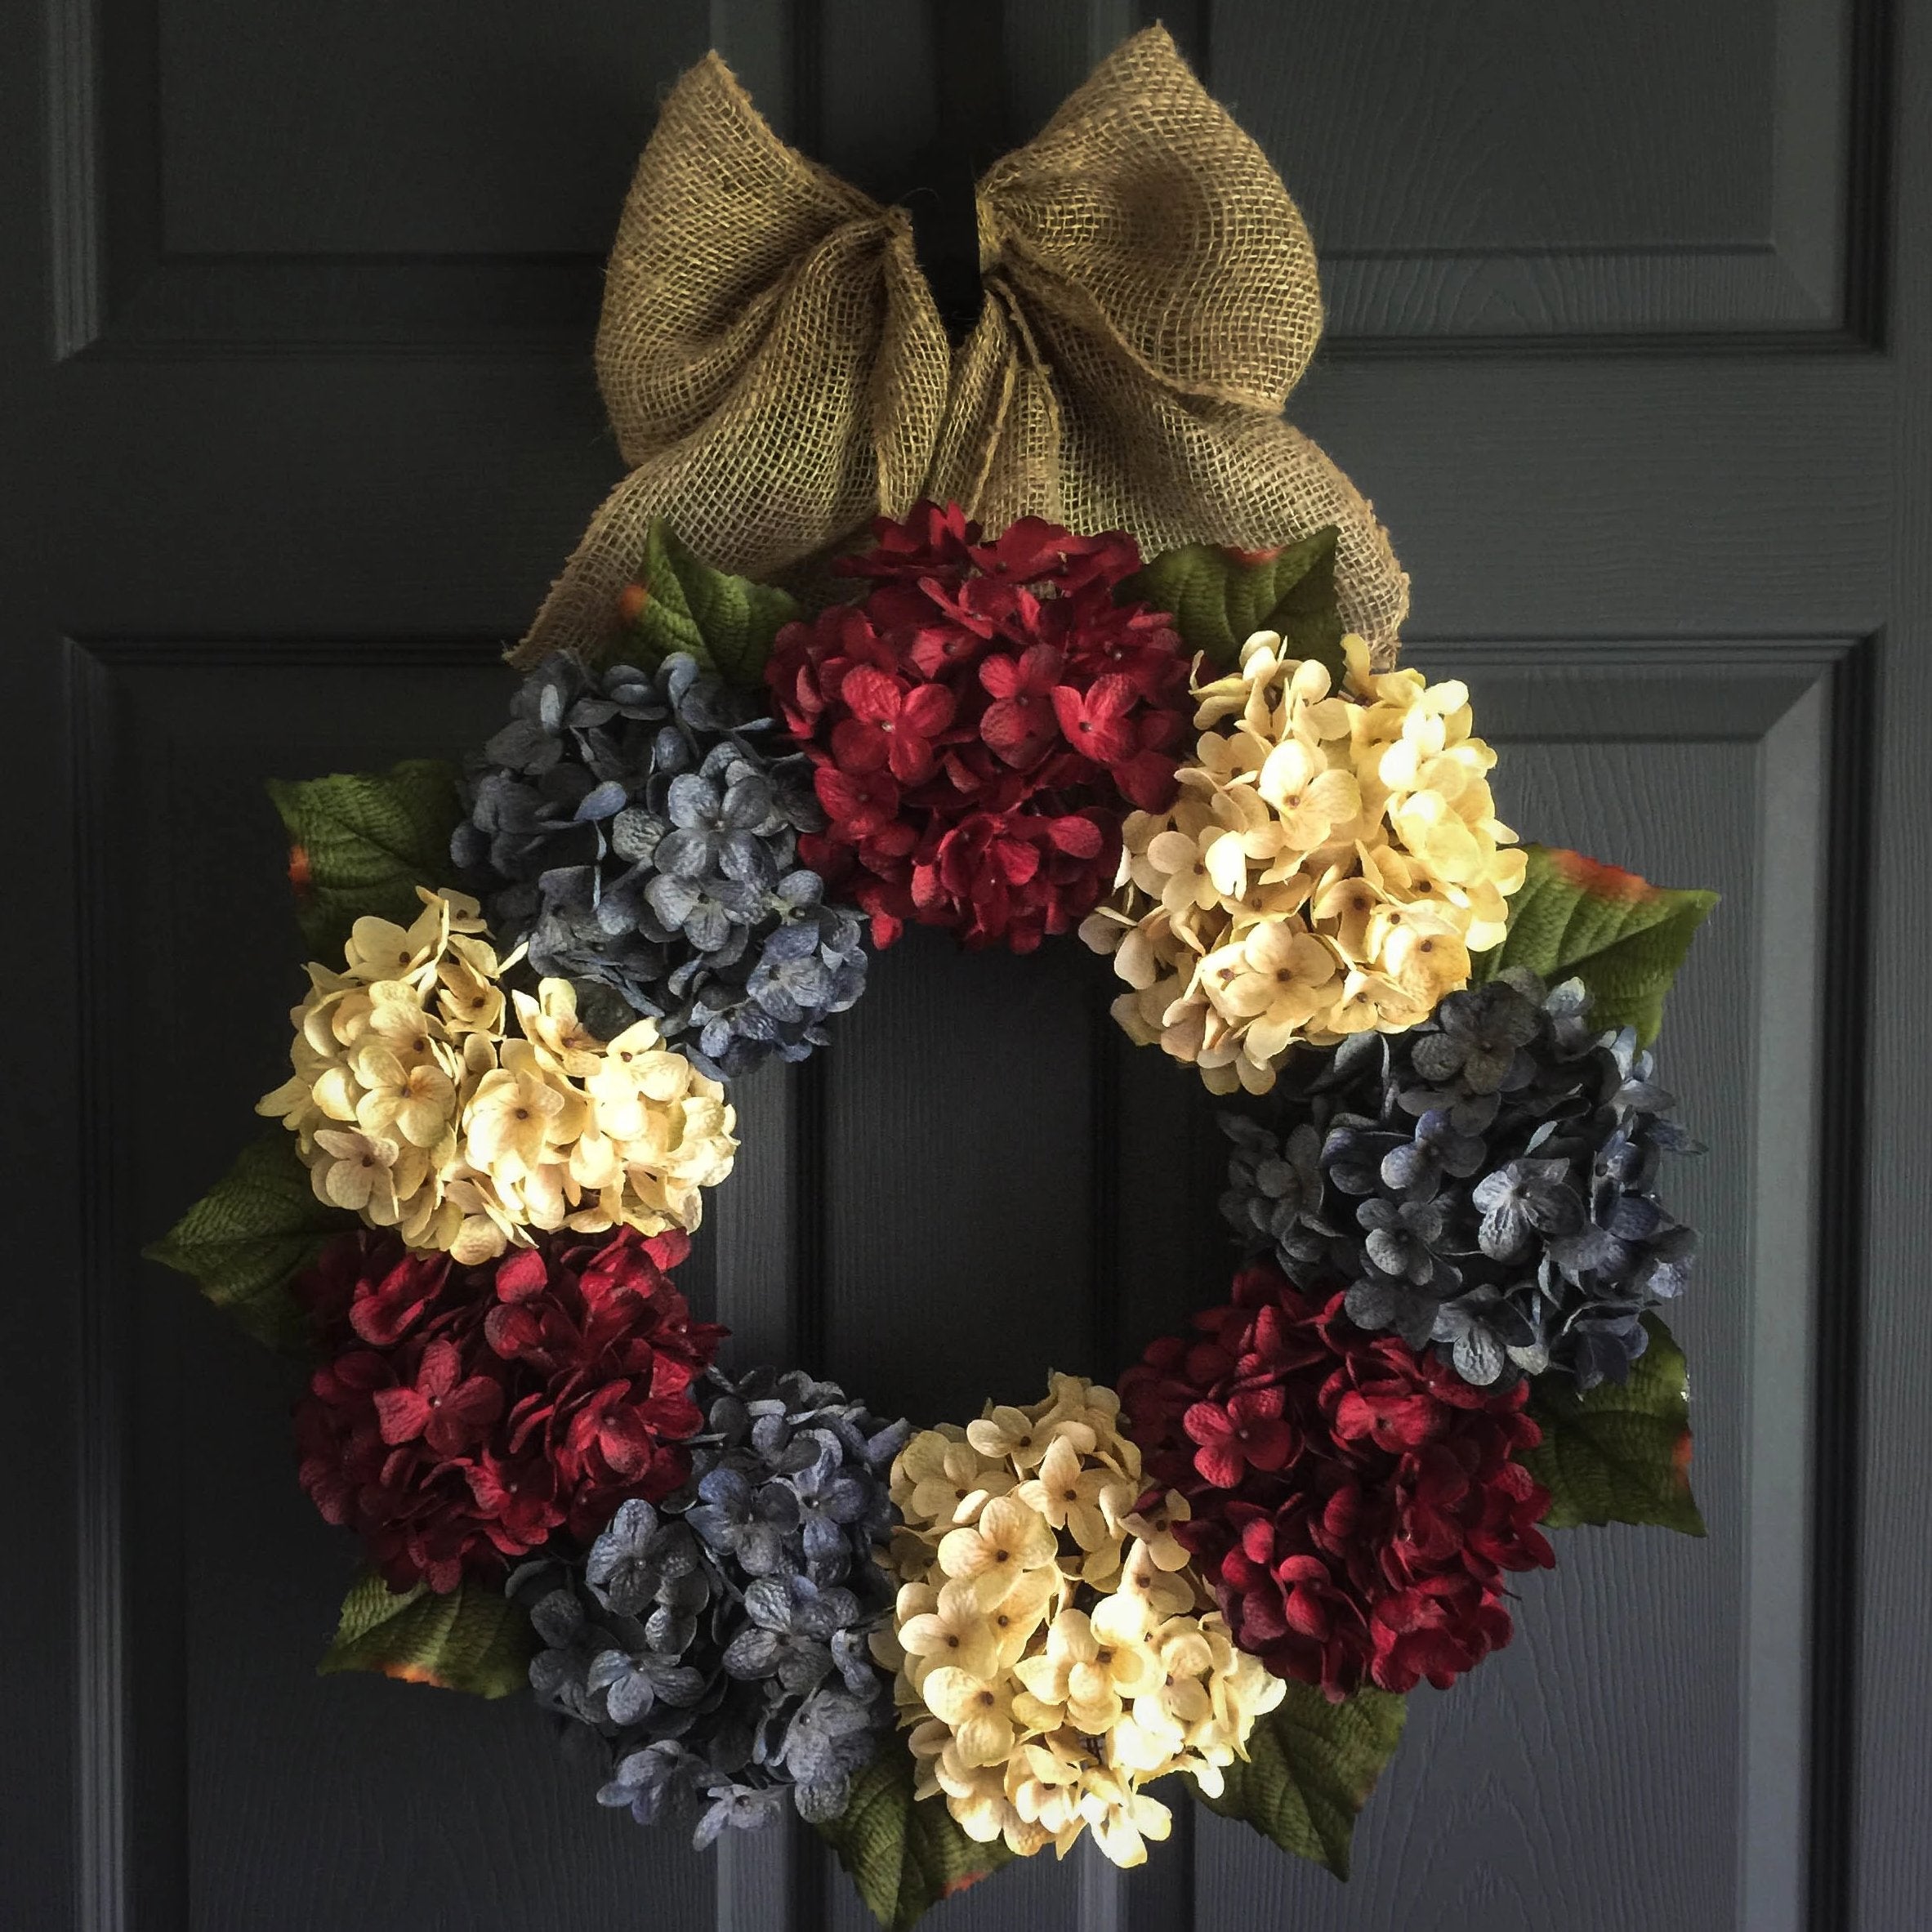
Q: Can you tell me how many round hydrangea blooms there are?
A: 9